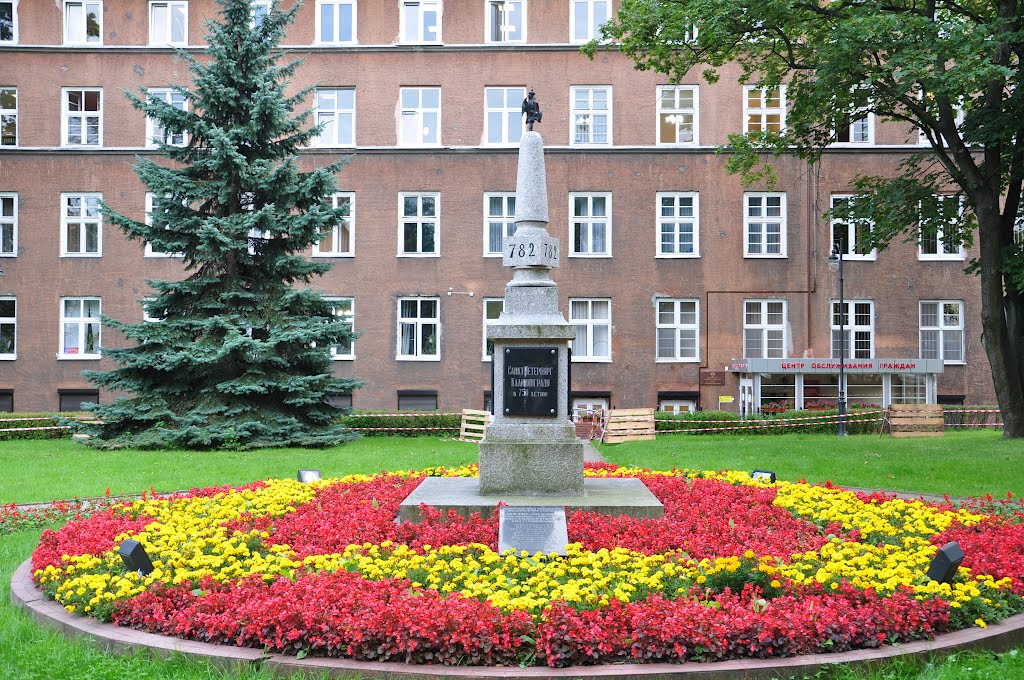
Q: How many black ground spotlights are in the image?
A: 4